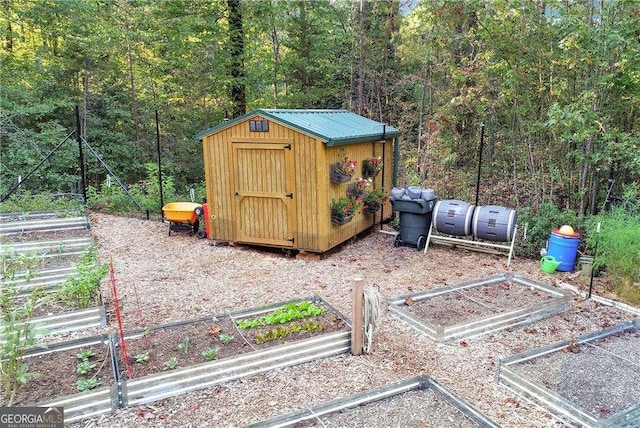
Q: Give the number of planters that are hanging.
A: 5